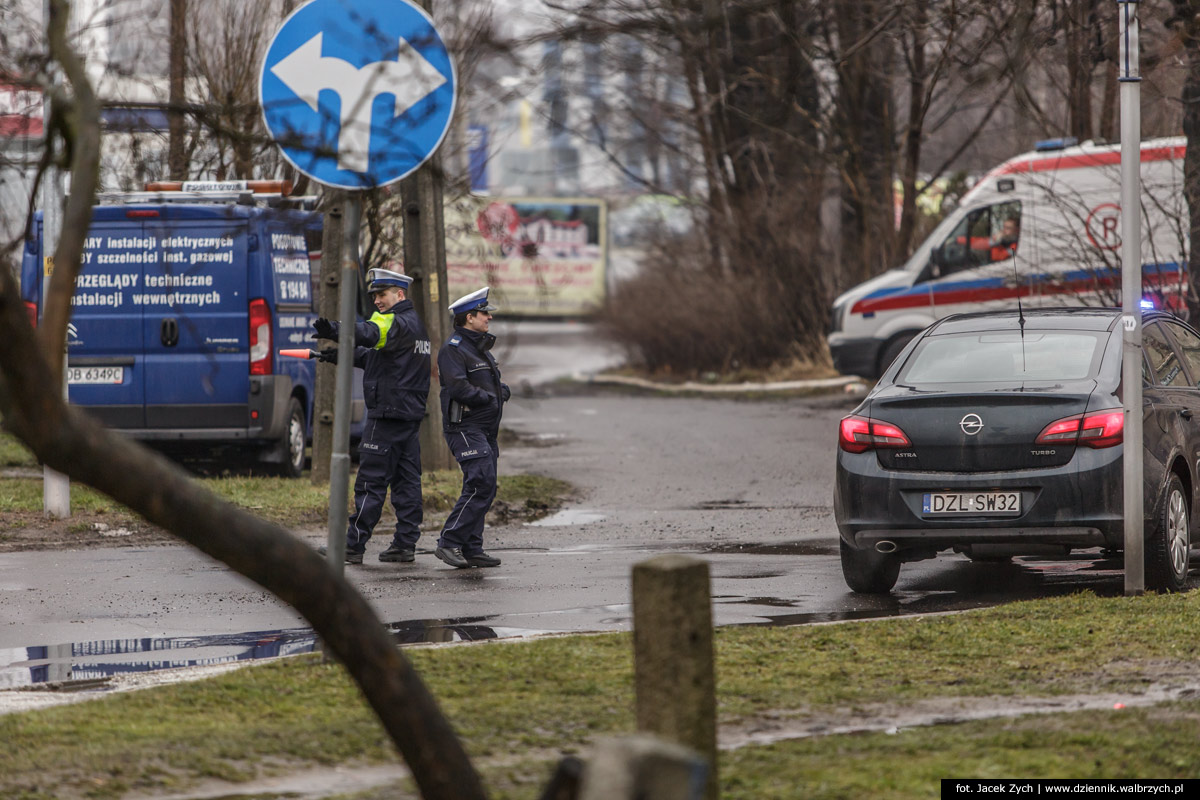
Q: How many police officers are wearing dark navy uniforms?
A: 2